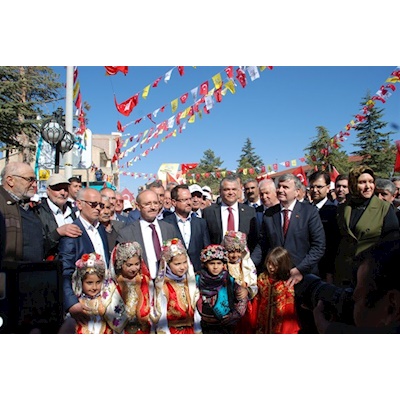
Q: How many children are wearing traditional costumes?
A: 6